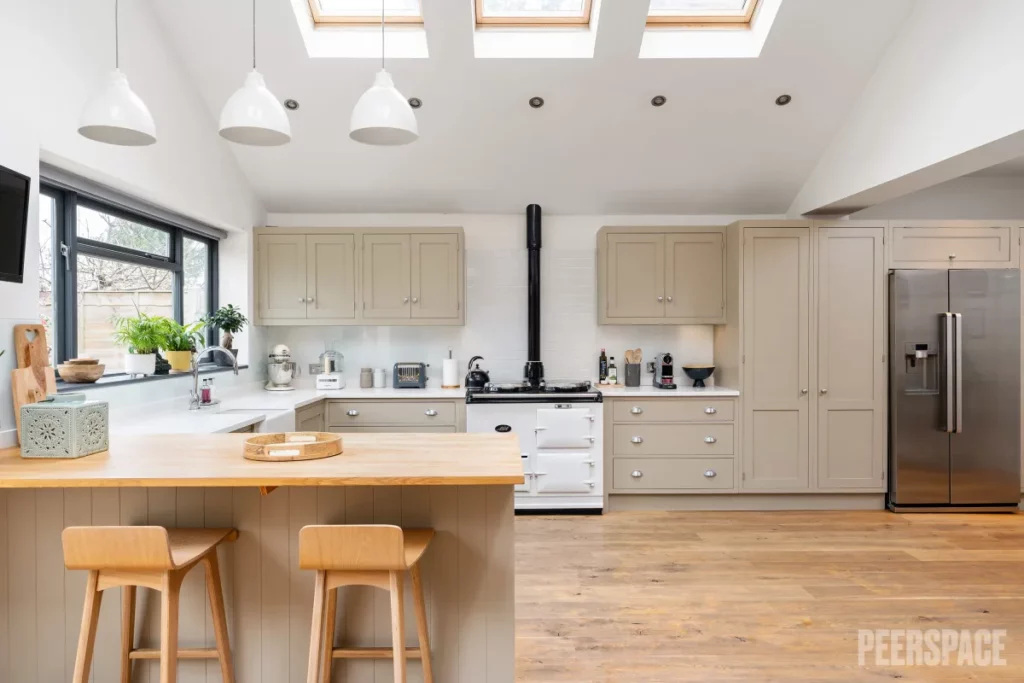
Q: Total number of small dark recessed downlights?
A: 5